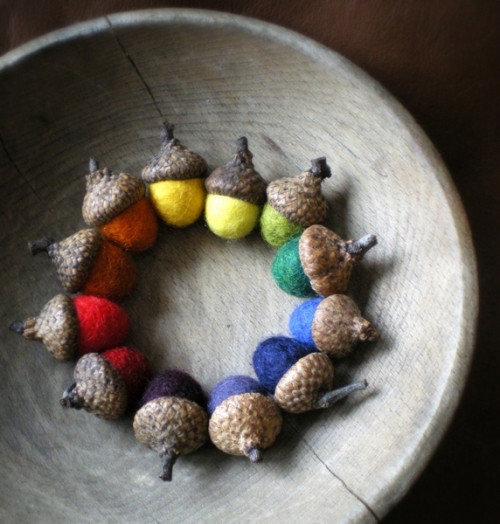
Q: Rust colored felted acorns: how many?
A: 2